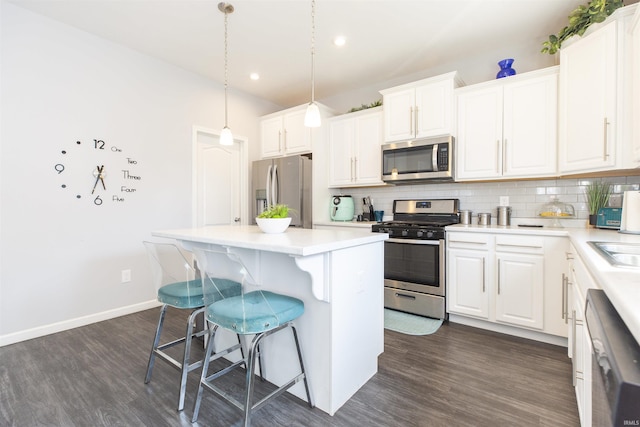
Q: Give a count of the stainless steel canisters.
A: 3